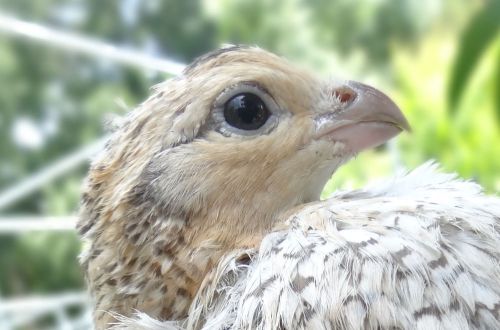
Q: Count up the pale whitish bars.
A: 4